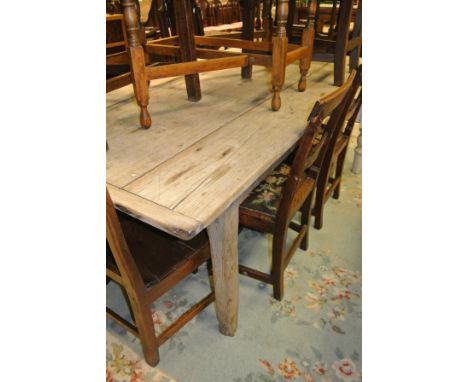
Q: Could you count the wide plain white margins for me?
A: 2